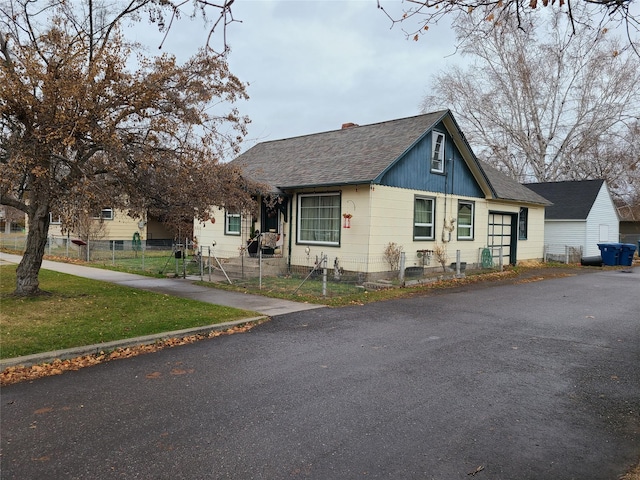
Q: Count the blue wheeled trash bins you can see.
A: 2